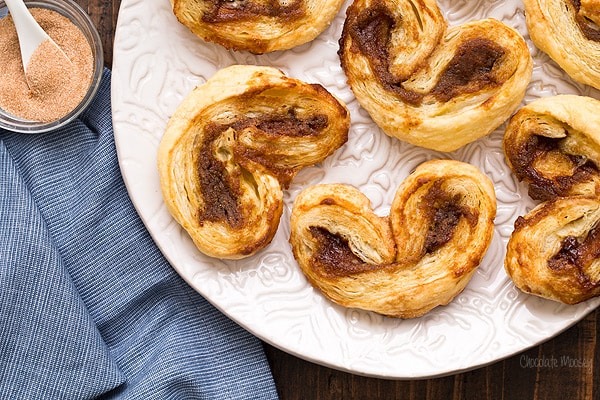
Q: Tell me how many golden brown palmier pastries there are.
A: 6